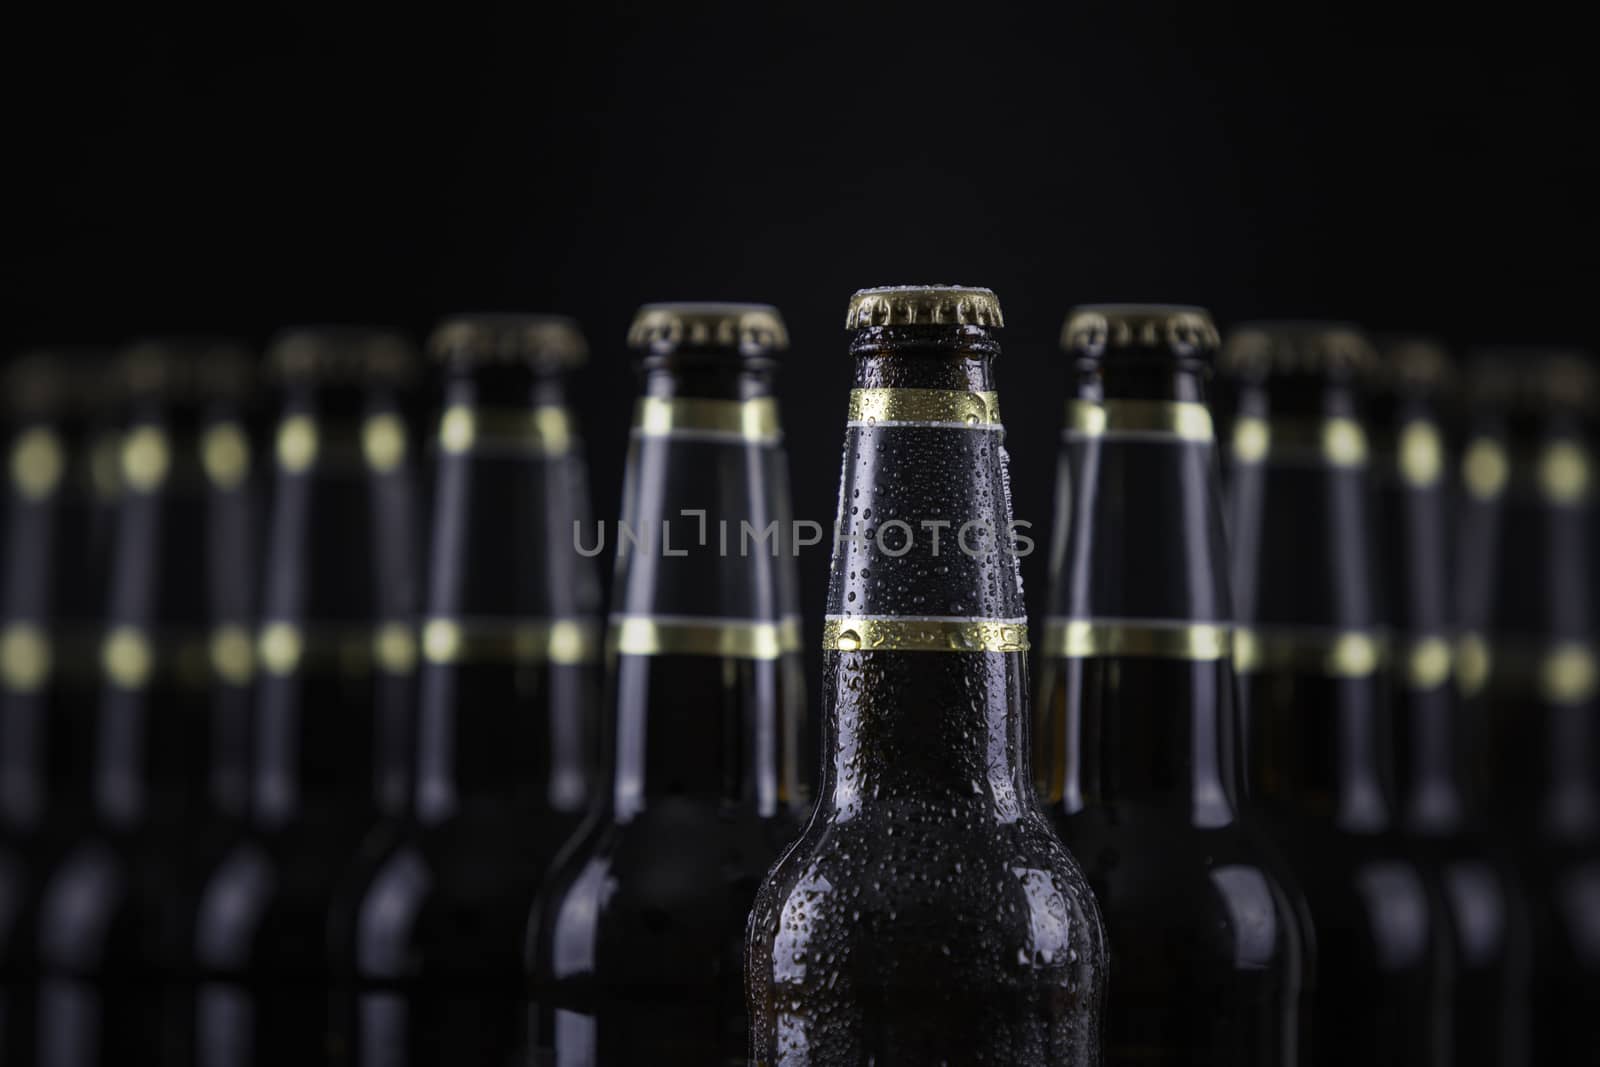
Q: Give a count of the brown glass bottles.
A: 10